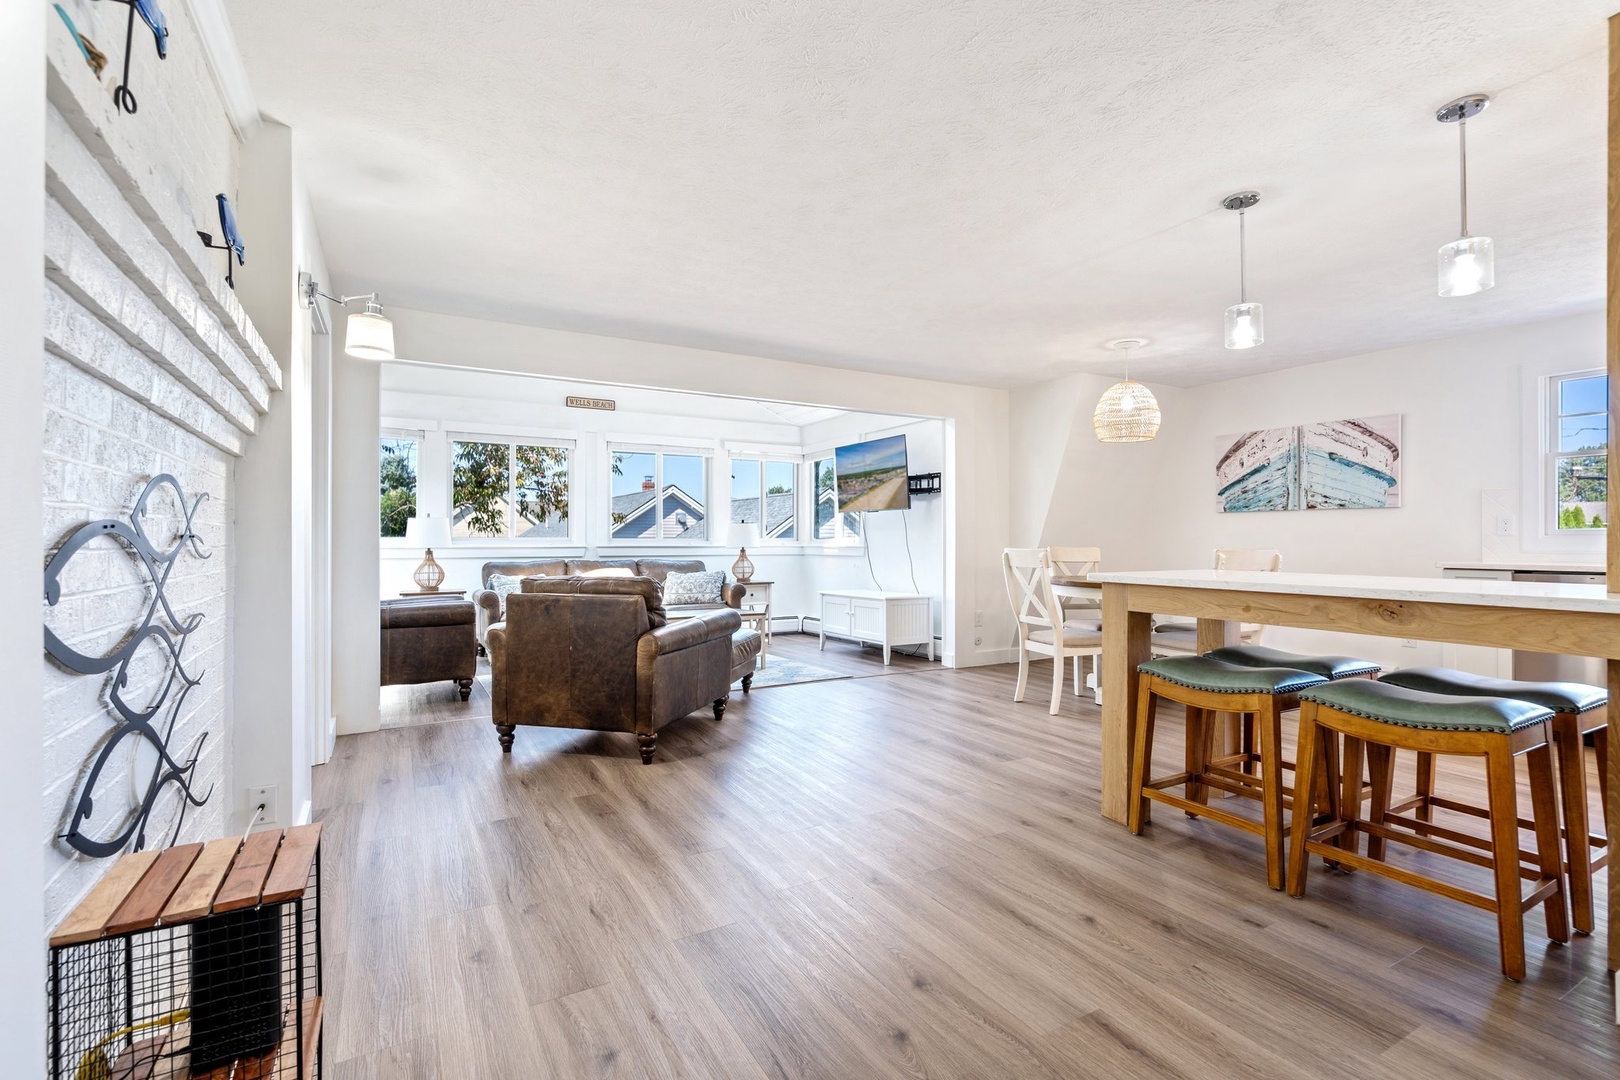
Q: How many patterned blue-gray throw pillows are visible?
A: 2